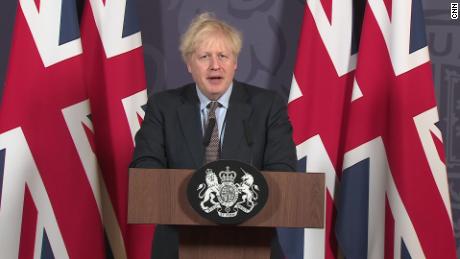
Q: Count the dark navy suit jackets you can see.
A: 1